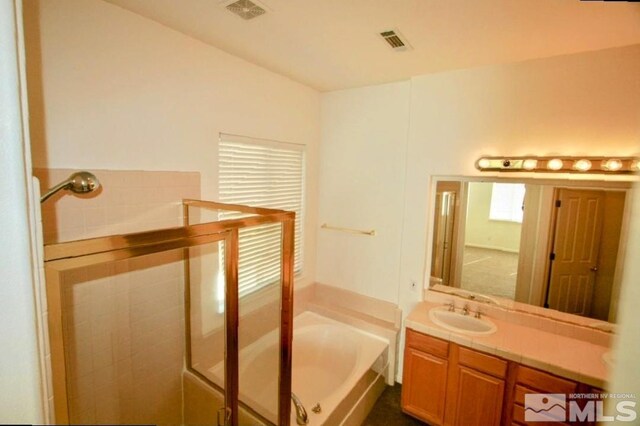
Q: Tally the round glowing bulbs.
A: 6